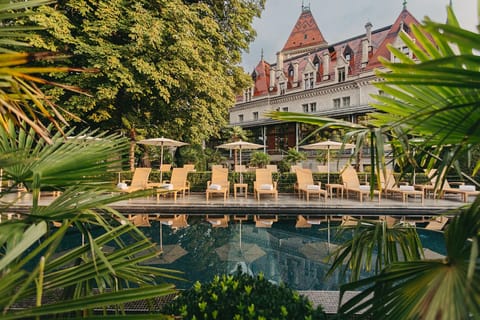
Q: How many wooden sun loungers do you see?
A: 8